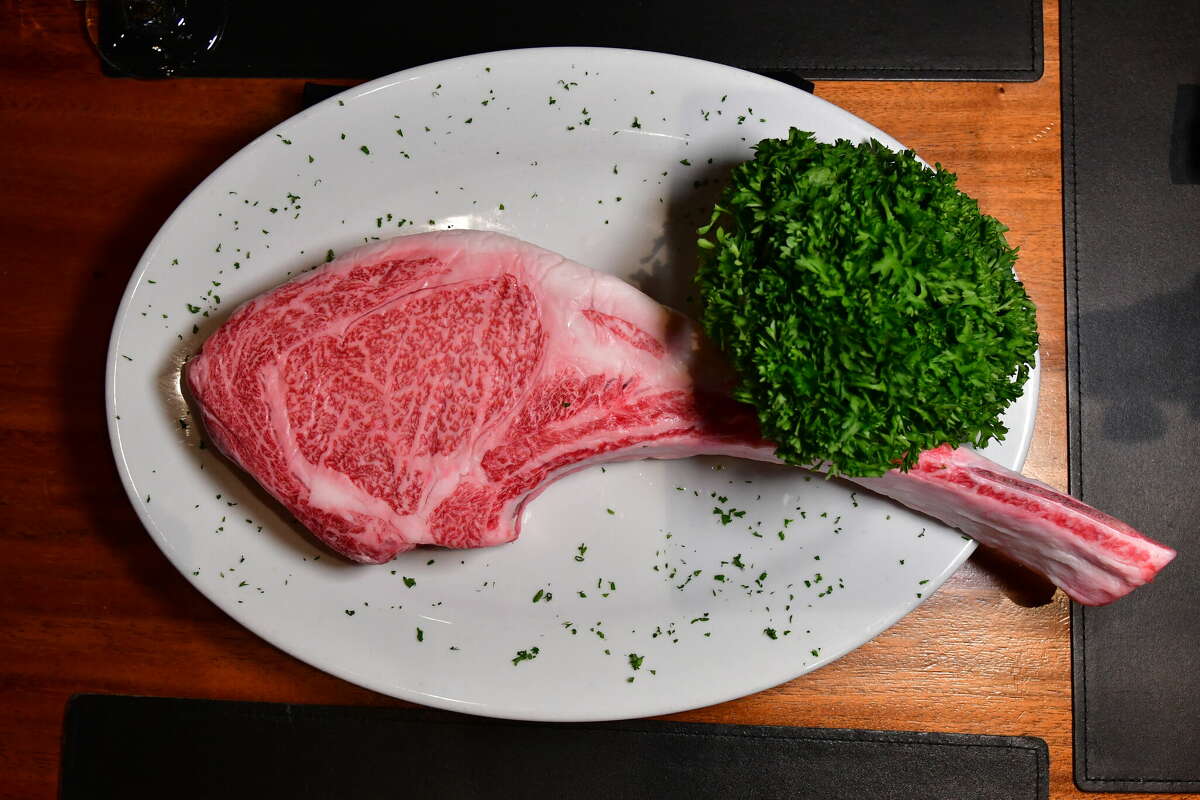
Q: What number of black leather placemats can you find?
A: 3